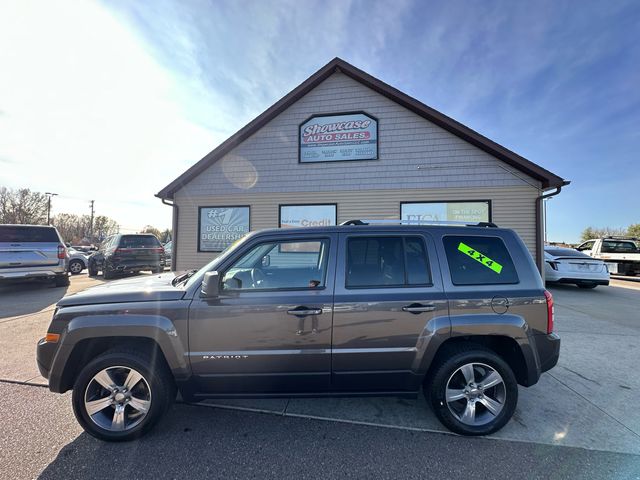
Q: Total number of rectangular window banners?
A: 3